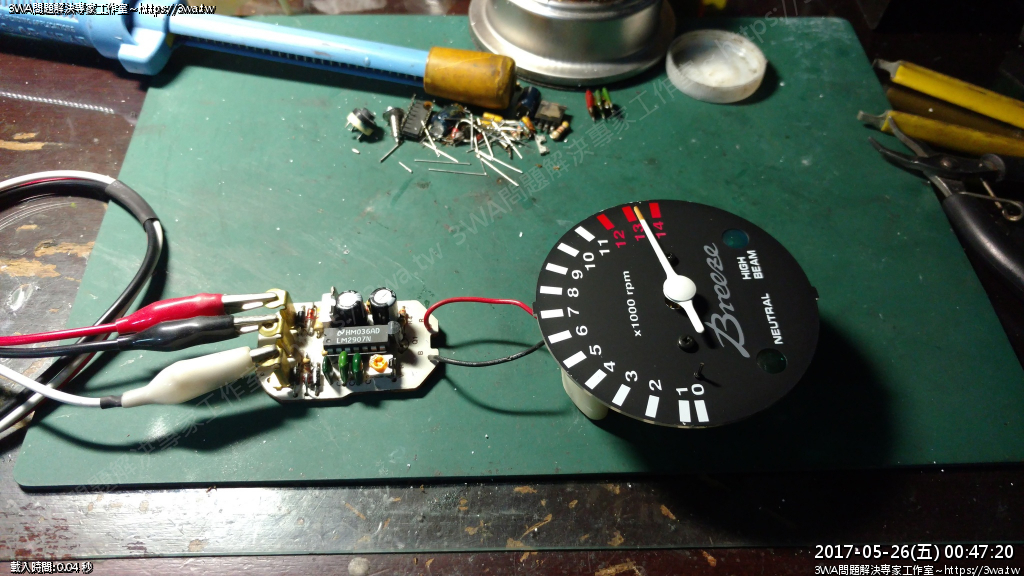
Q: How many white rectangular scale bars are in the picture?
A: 12